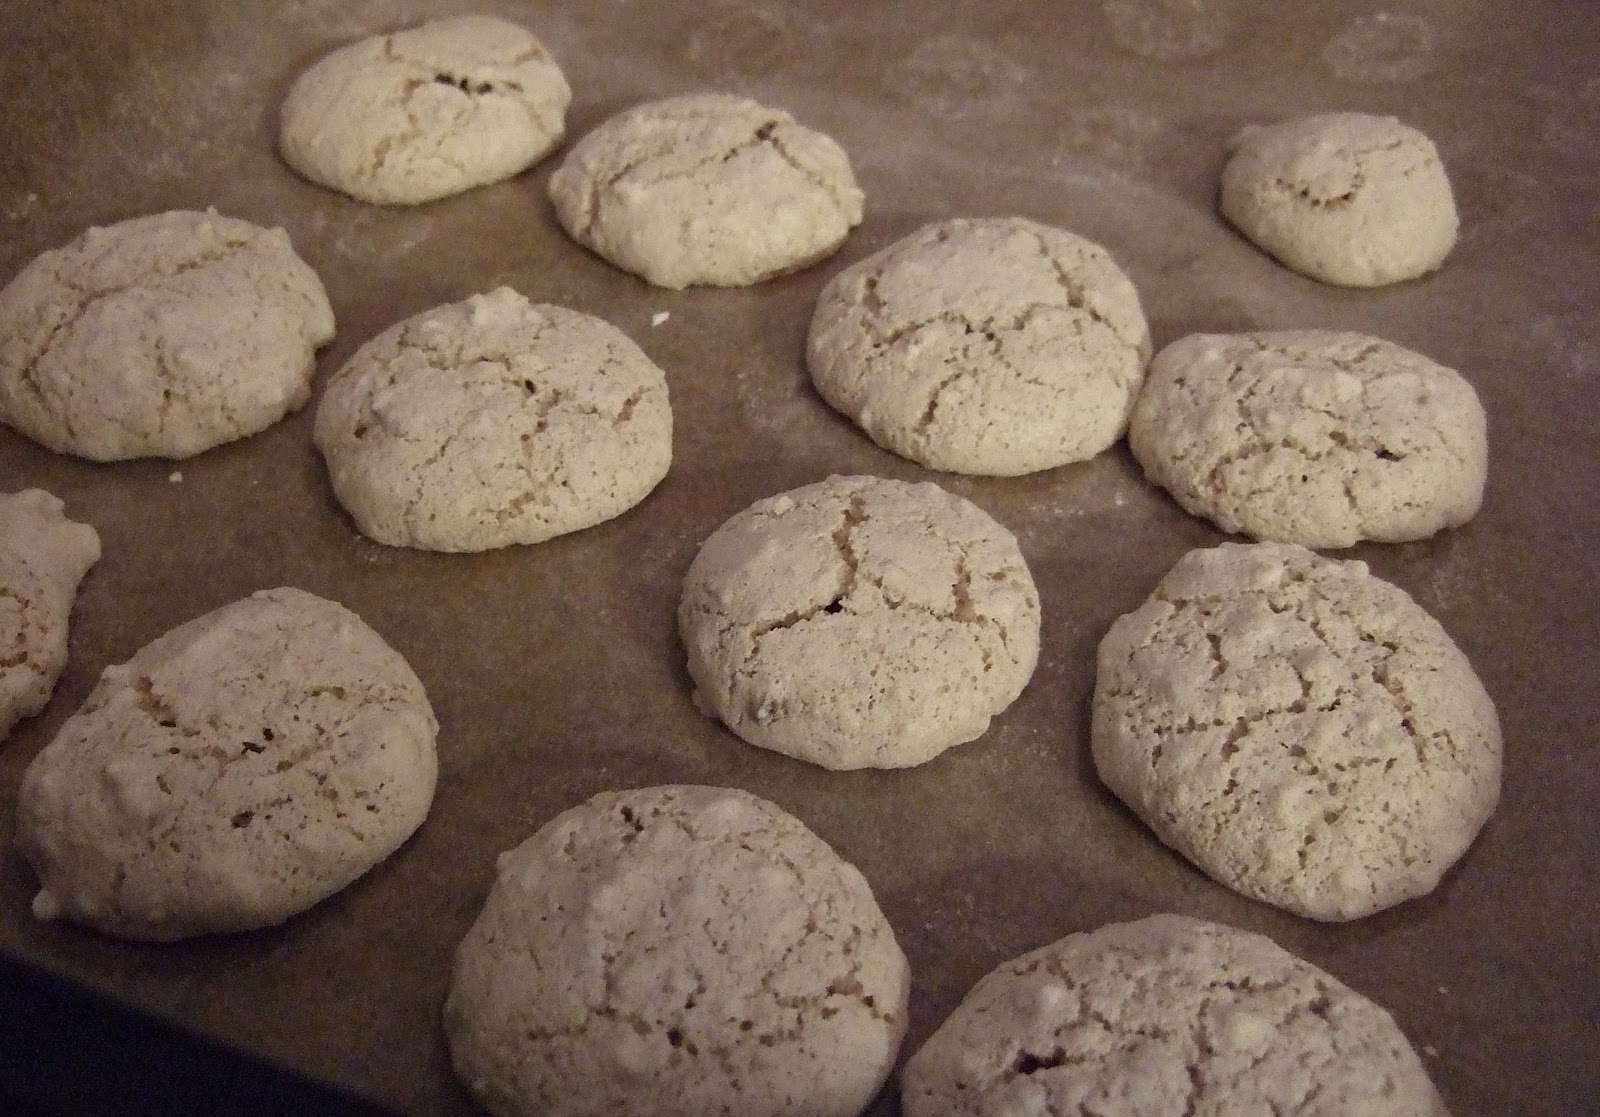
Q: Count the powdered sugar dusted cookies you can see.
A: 13